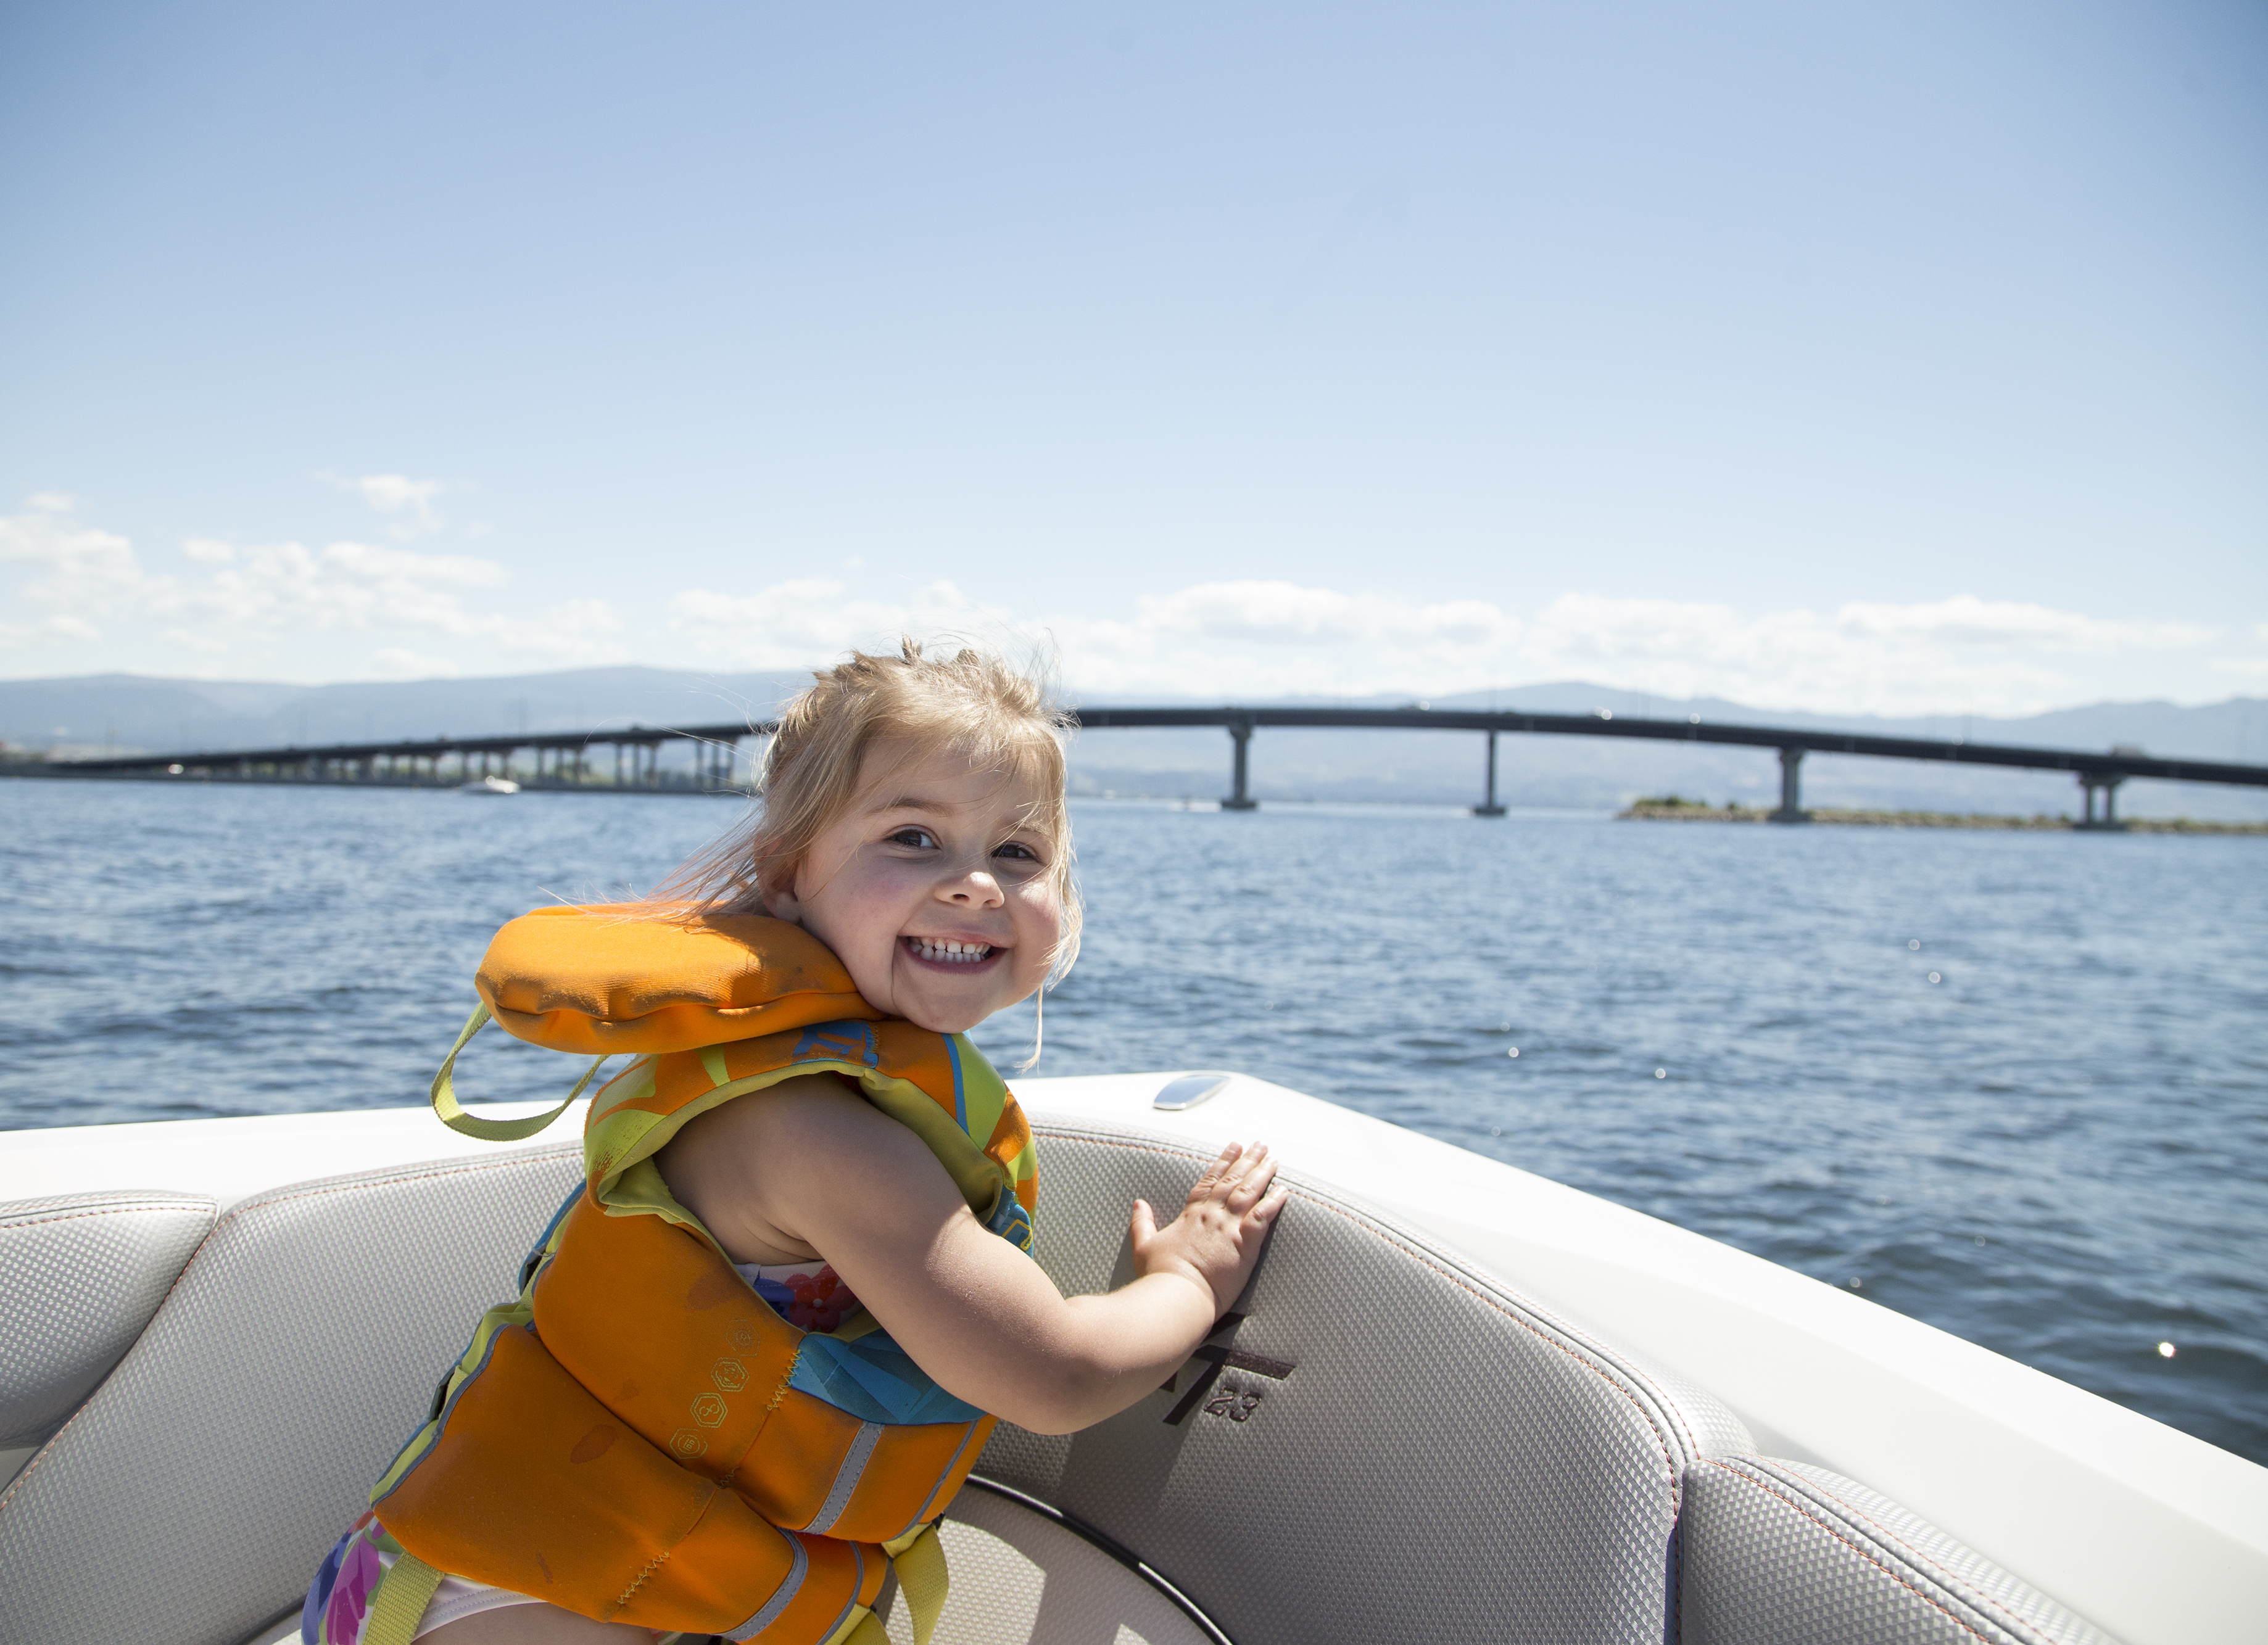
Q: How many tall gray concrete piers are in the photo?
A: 4